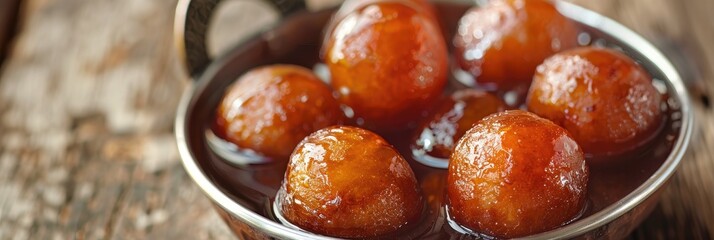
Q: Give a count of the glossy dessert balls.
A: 7